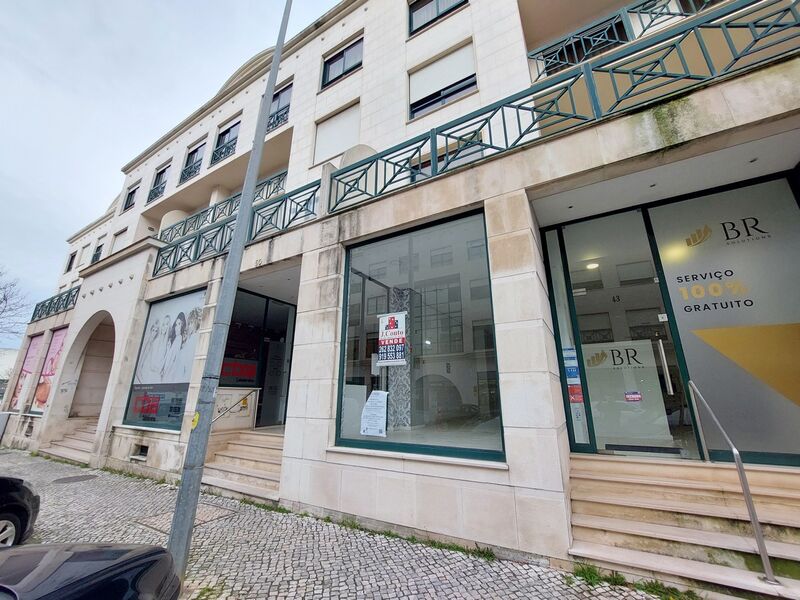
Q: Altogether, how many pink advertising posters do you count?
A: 2